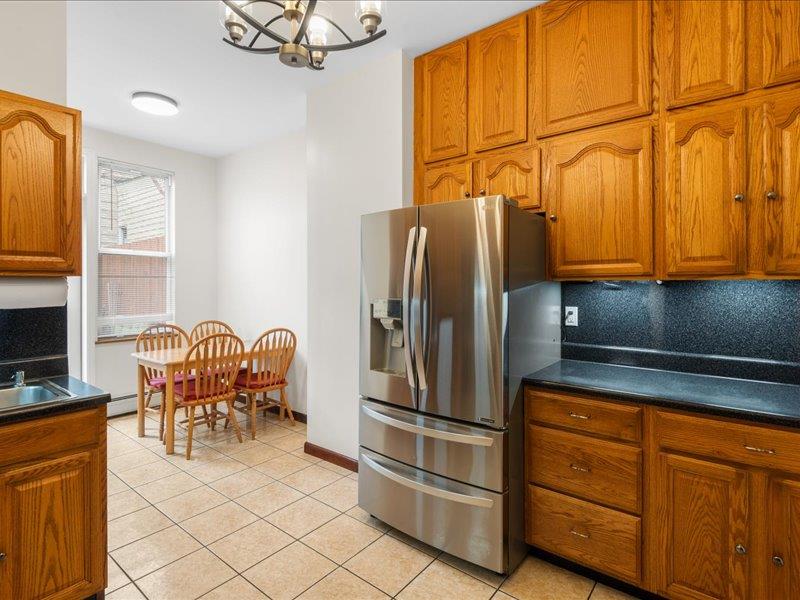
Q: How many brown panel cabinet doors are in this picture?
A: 14